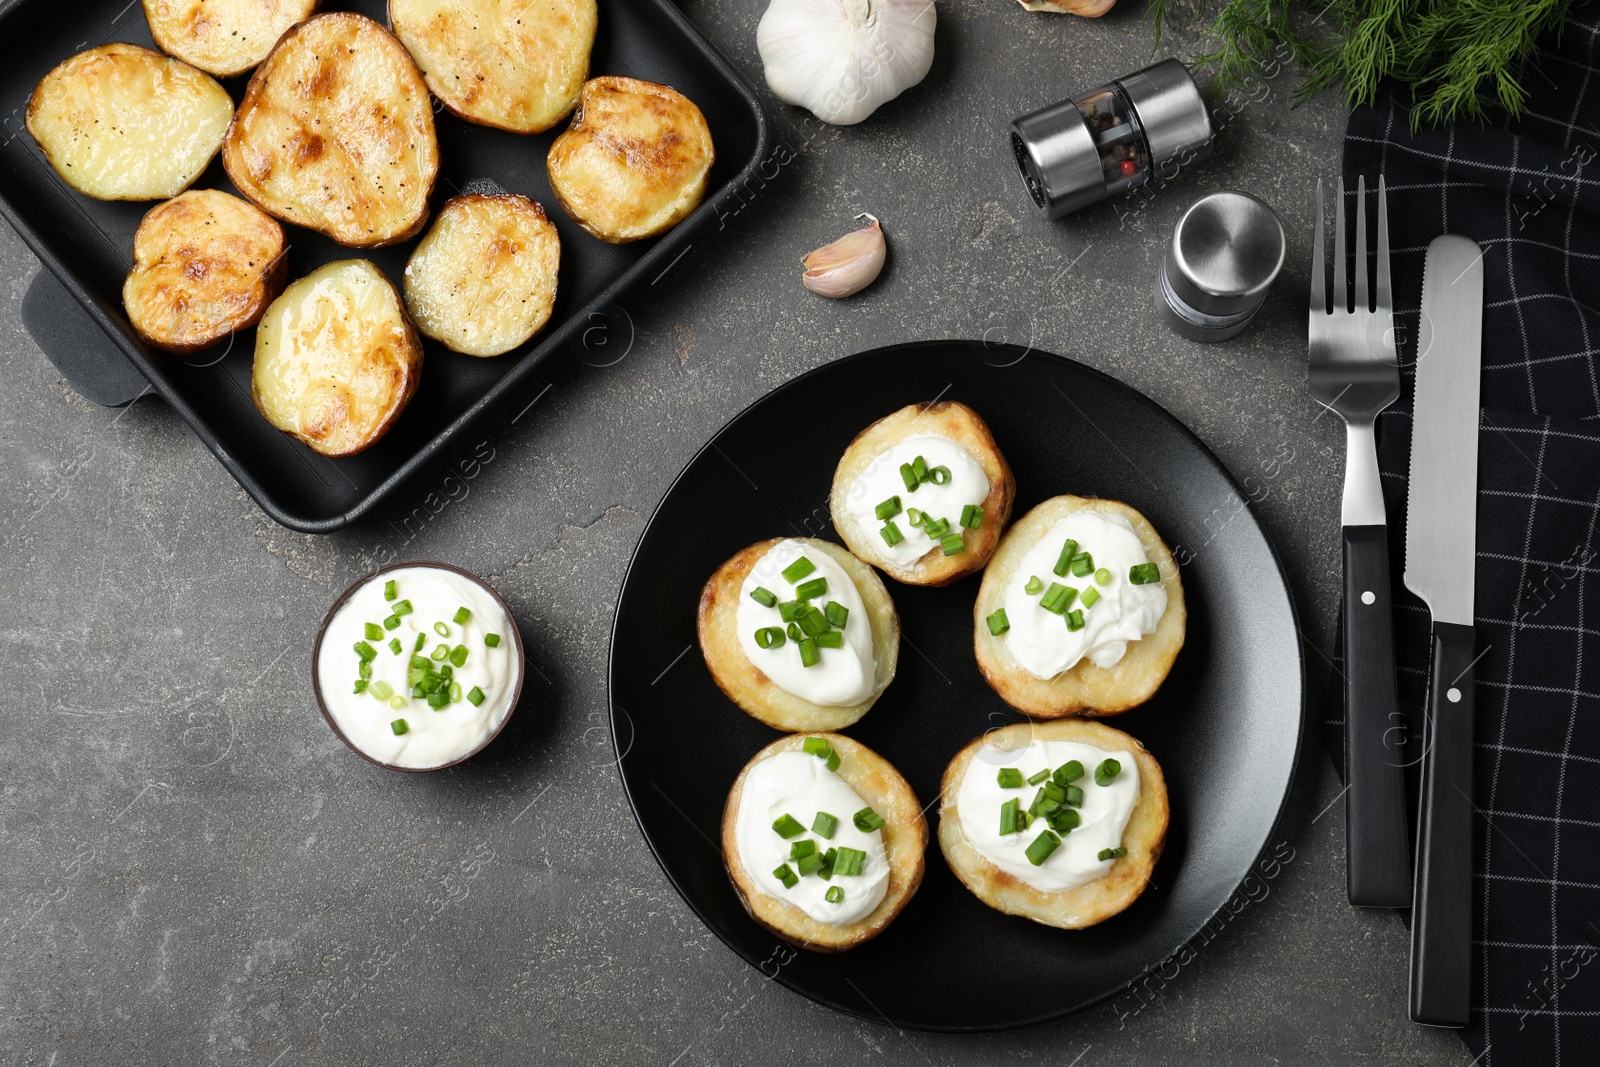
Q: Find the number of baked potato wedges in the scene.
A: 13